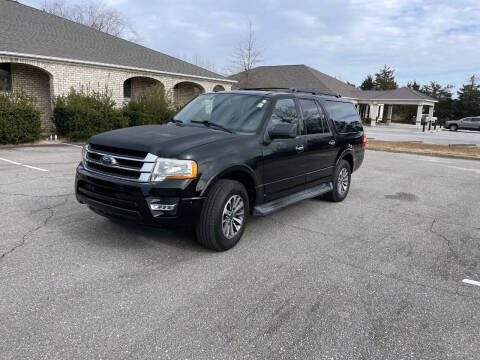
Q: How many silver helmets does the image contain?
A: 0